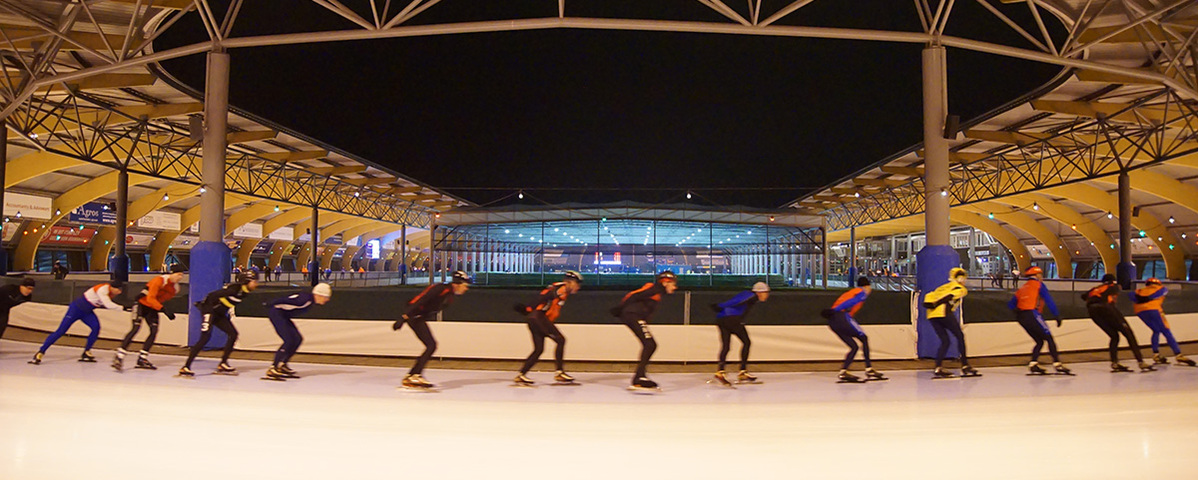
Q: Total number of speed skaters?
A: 14